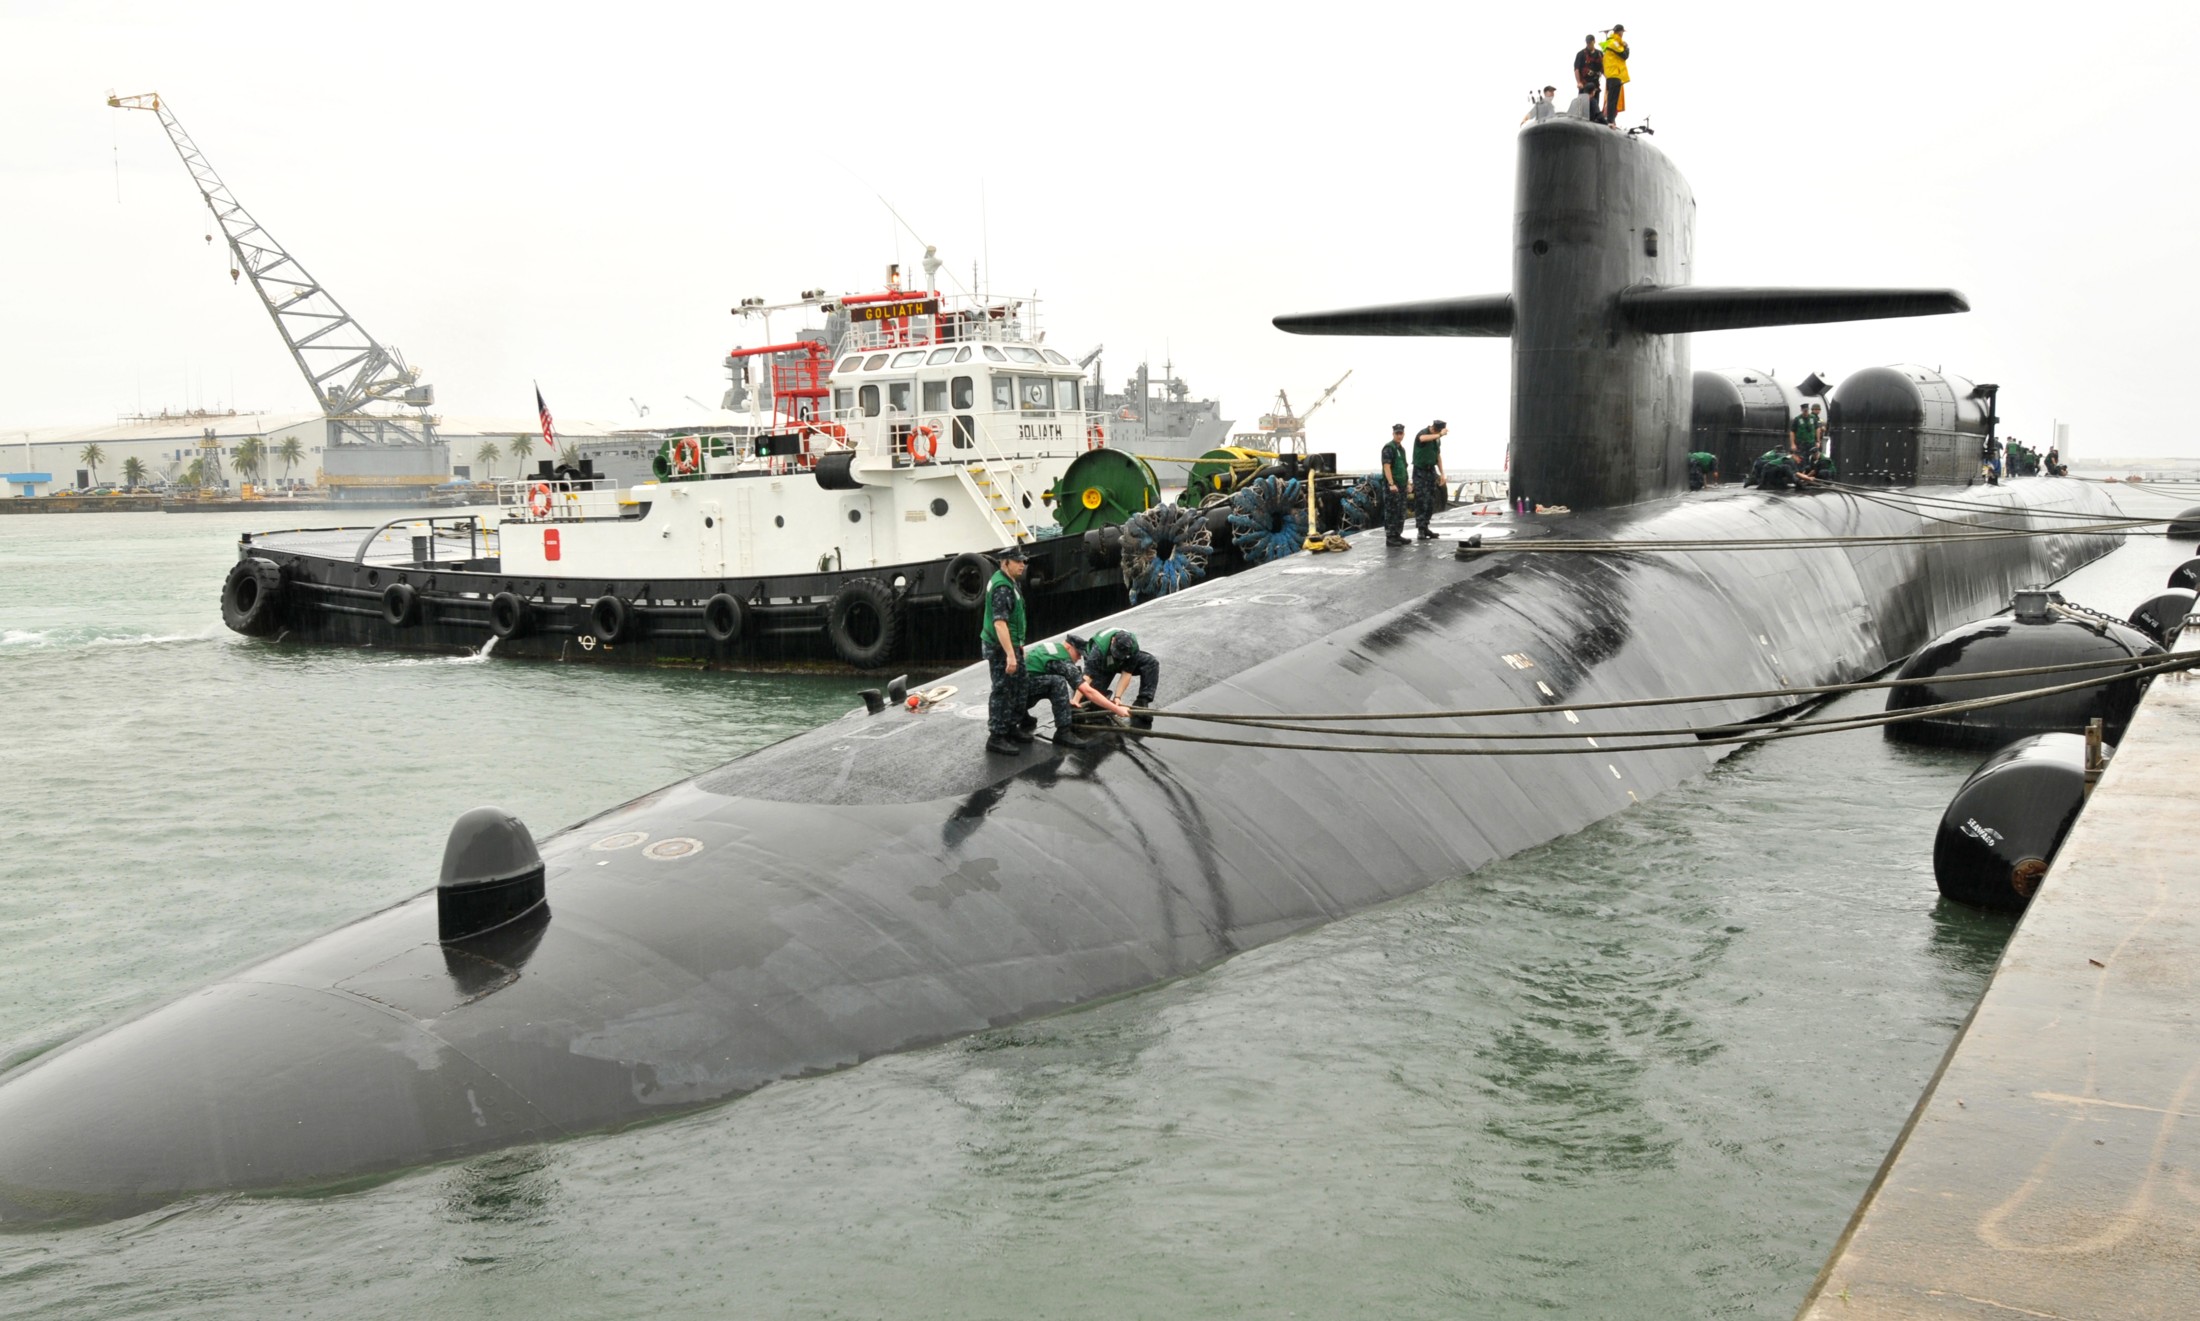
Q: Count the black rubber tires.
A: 7